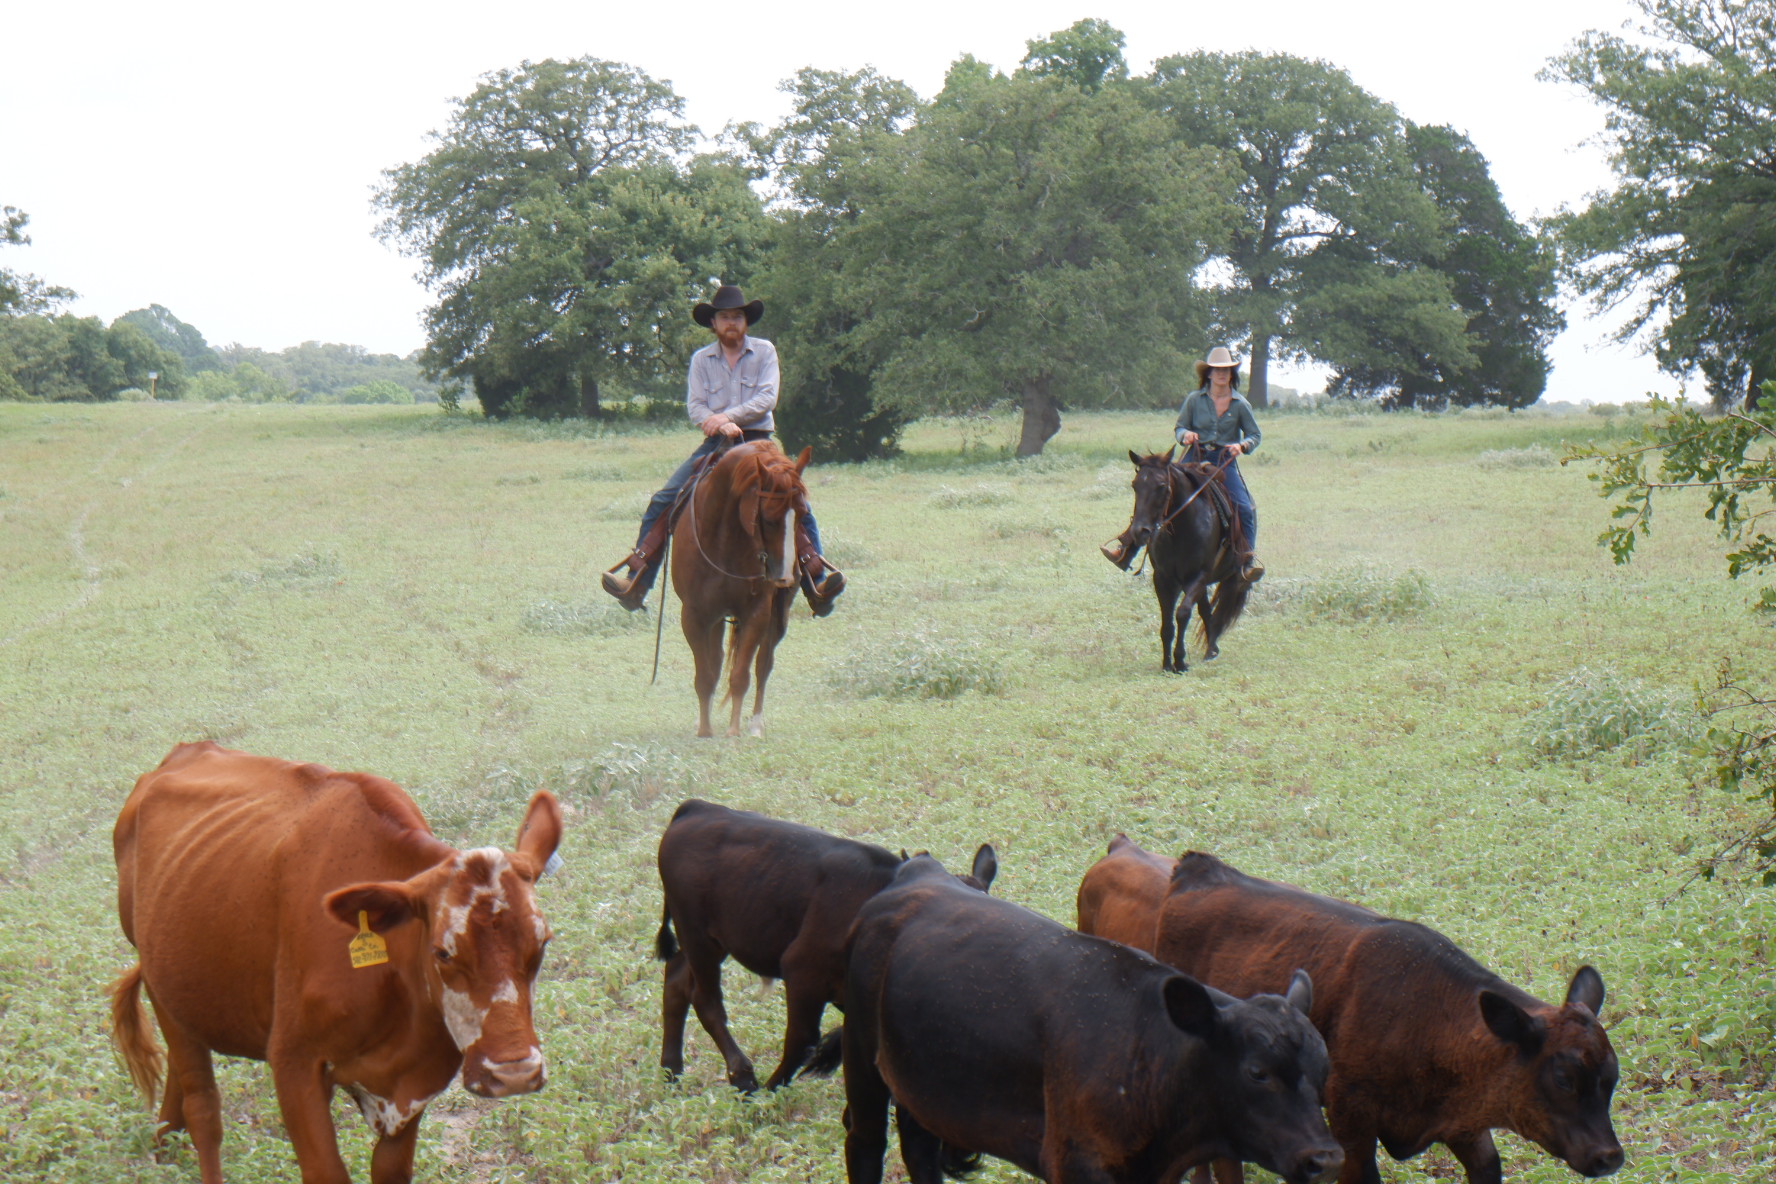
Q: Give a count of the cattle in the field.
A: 5